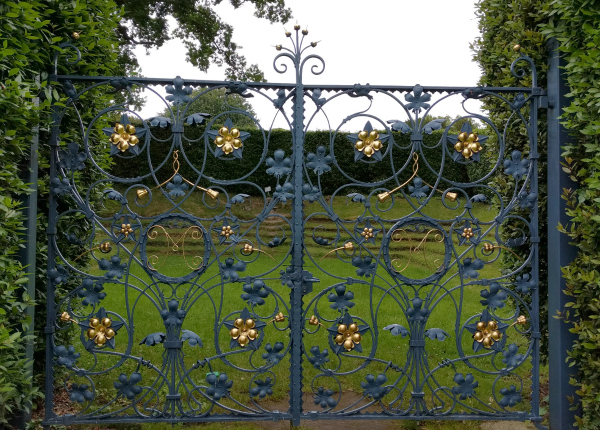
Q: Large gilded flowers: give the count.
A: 8